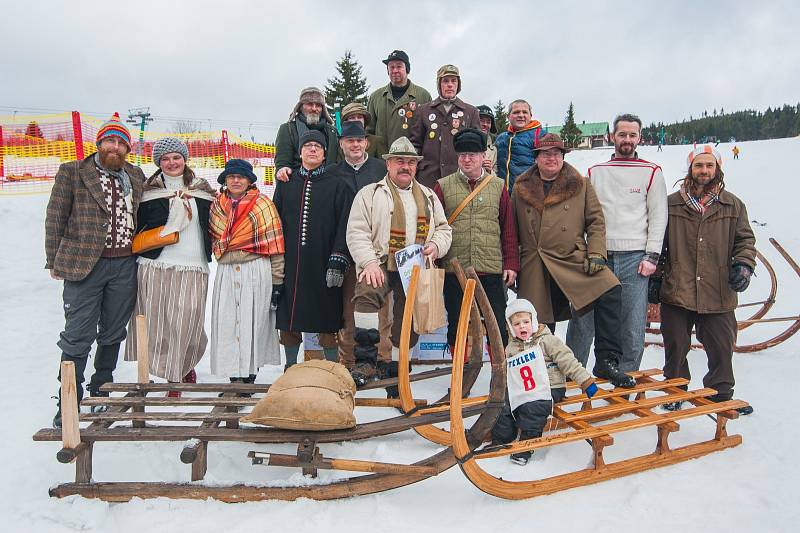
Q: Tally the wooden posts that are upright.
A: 2